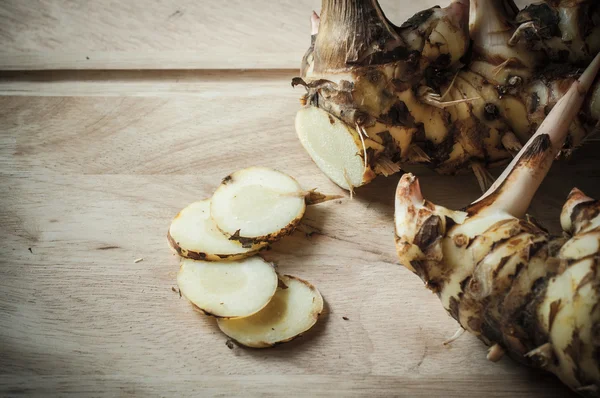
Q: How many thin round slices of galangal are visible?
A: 4